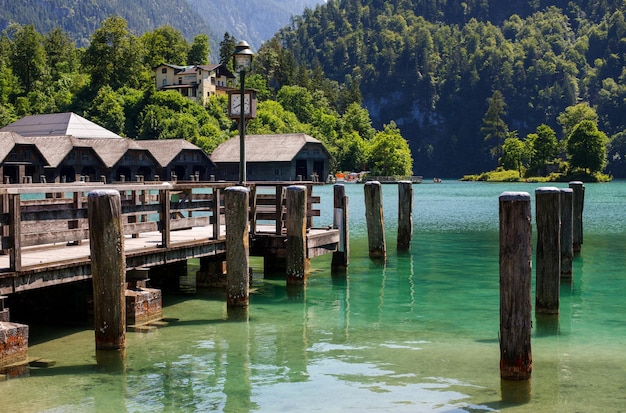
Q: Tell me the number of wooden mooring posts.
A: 10